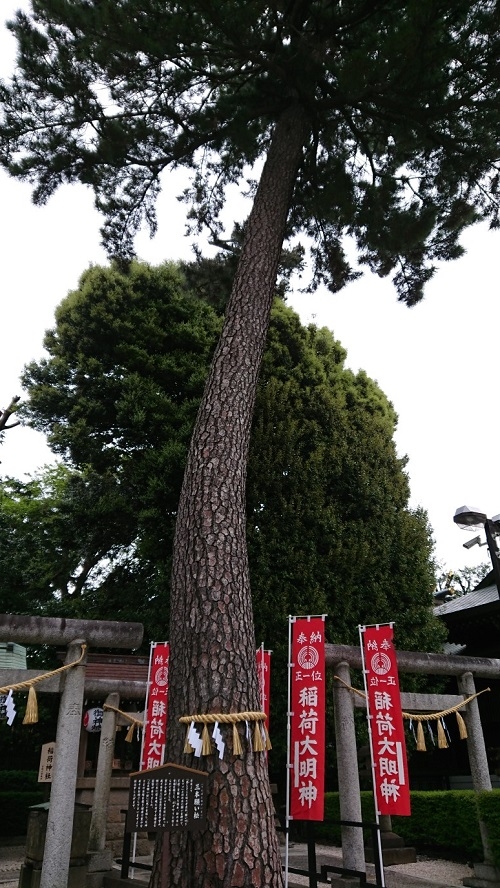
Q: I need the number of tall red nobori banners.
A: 4